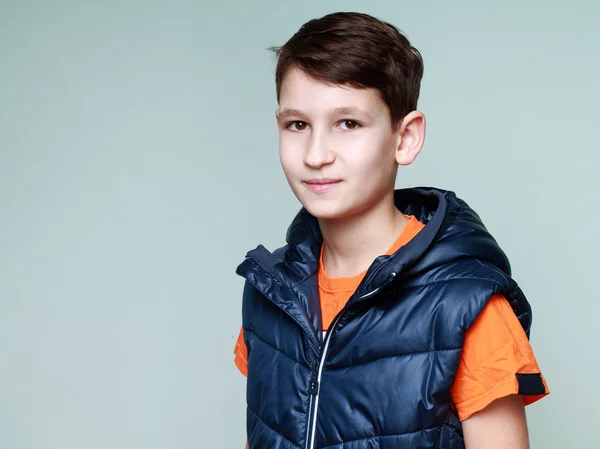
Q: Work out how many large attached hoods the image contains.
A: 1